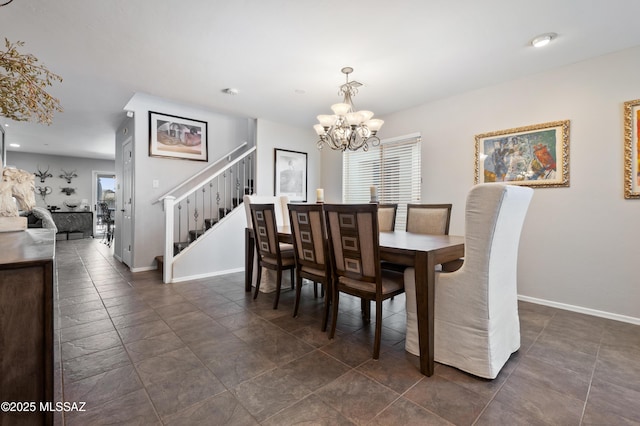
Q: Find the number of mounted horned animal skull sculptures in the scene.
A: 4